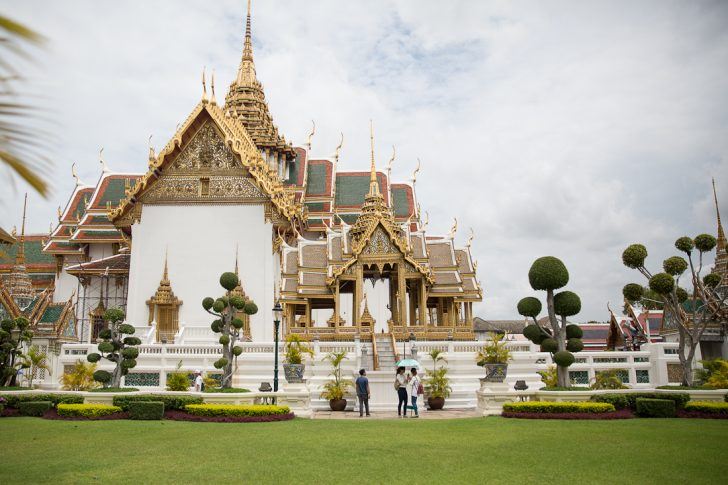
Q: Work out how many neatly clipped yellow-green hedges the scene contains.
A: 4